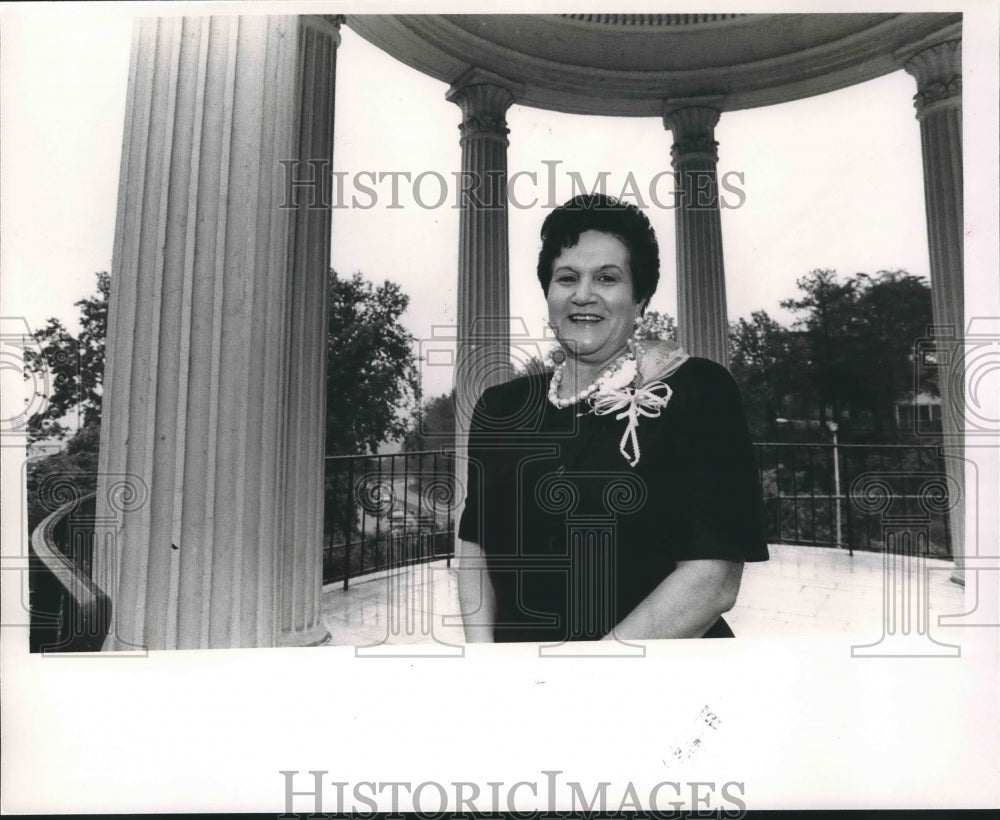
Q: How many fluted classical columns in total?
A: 5